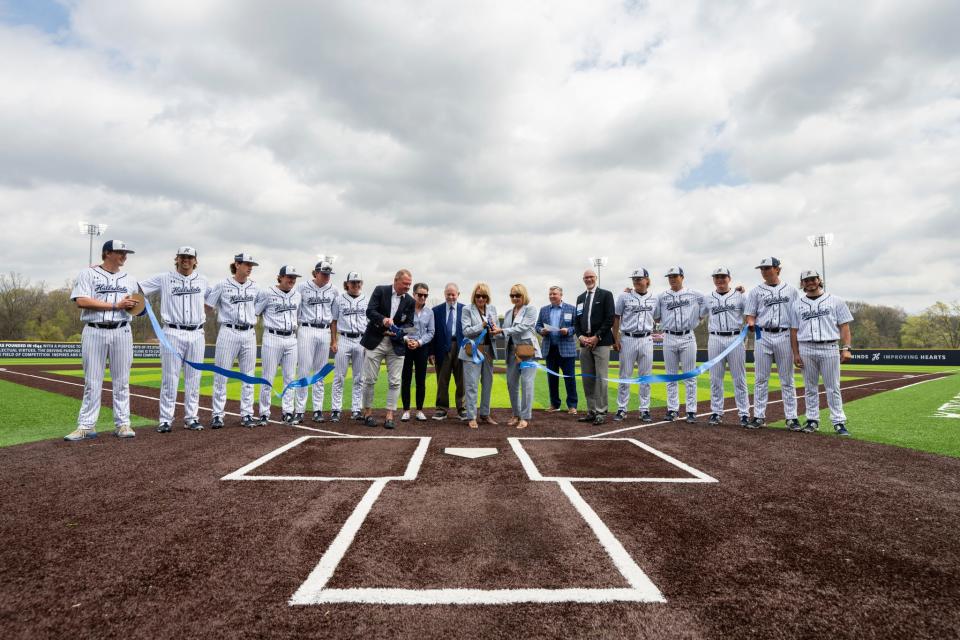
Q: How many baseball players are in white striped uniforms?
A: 11